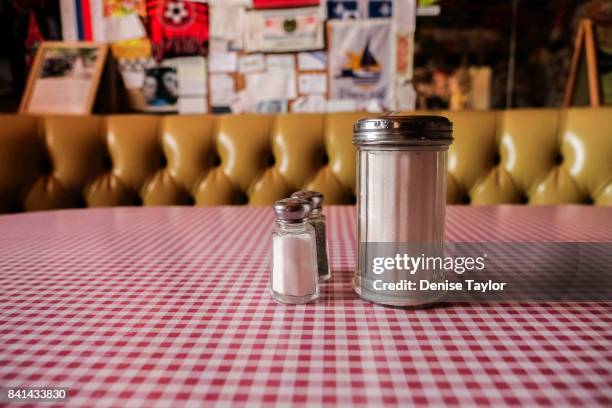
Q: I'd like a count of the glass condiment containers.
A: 3